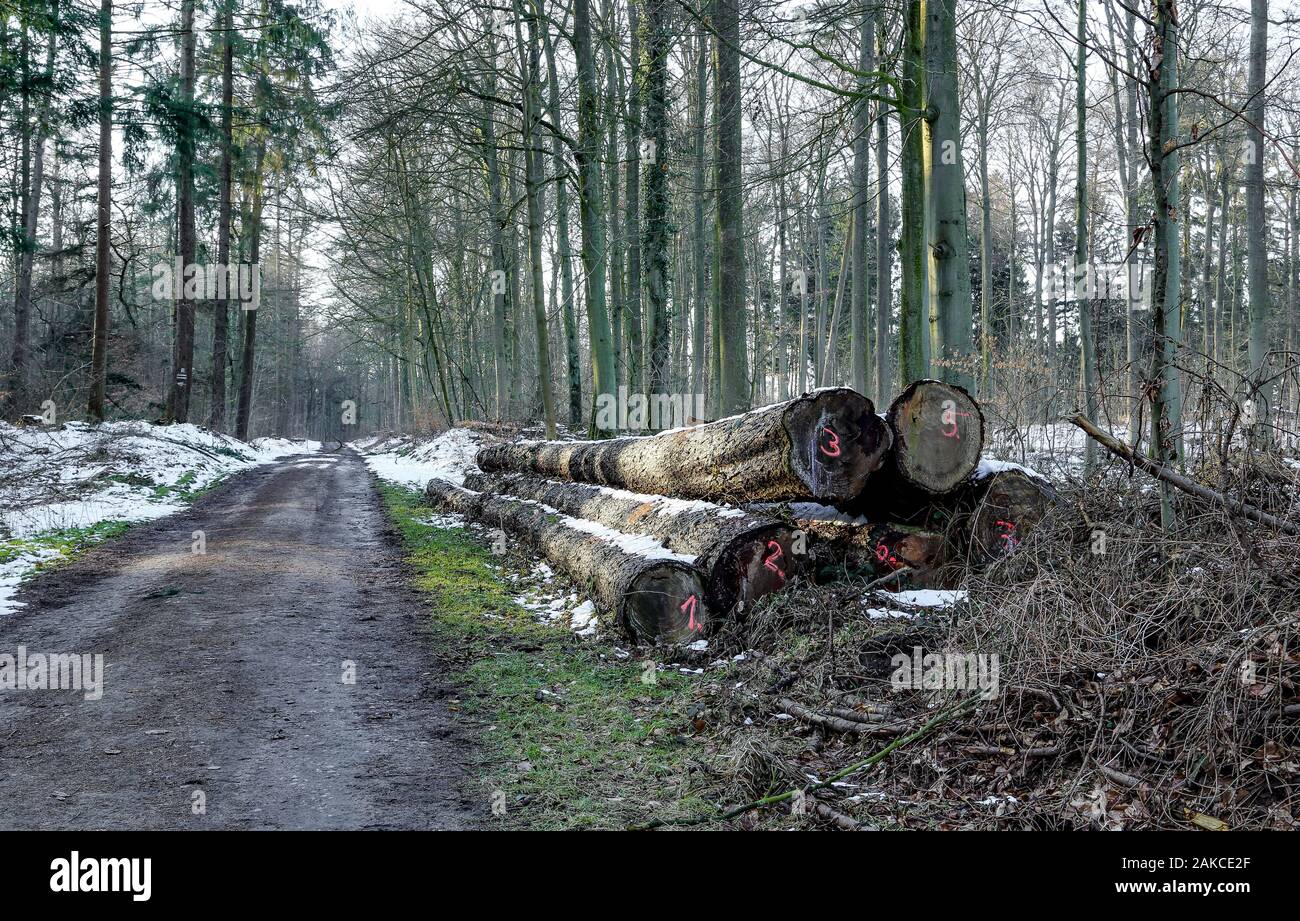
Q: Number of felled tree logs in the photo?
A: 6